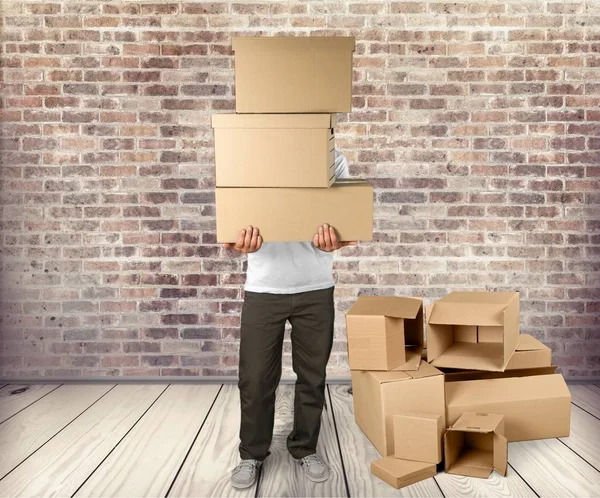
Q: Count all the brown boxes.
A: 11